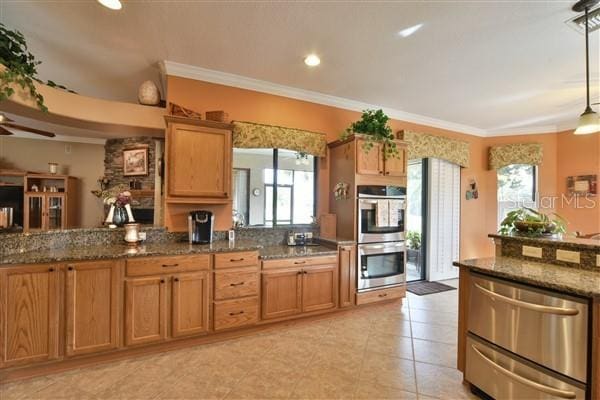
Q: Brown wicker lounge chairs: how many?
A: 0